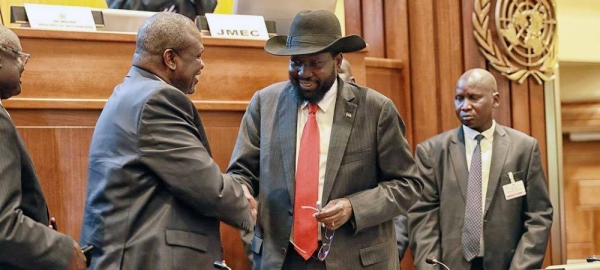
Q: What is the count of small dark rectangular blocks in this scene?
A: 4